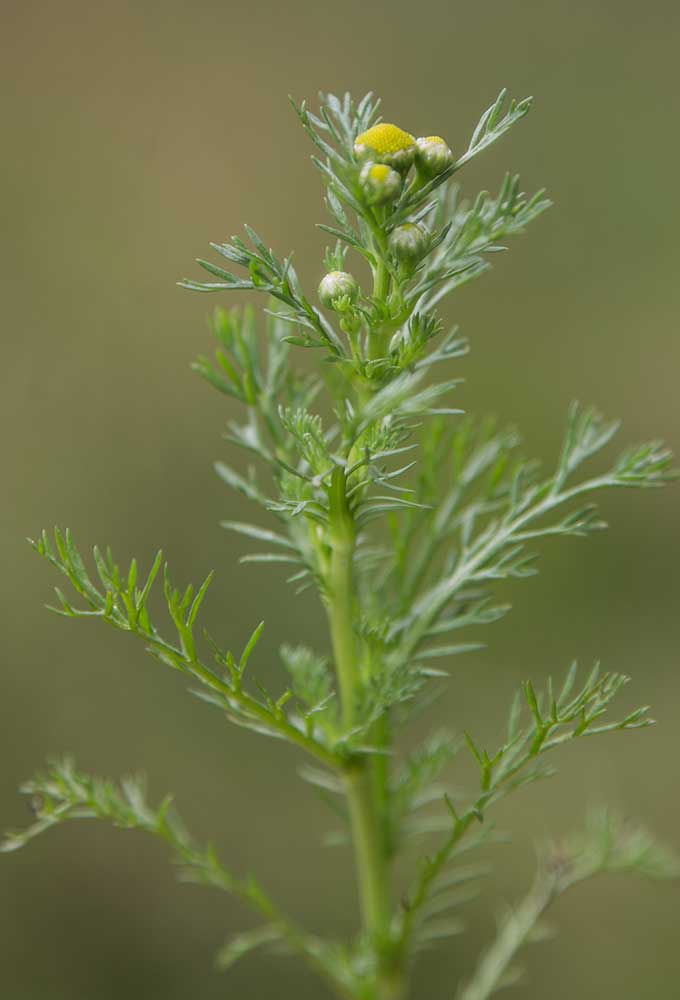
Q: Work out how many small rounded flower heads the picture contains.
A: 5